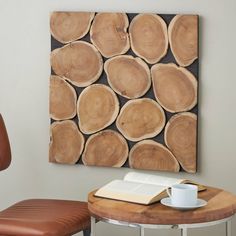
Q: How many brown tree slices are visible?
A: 14